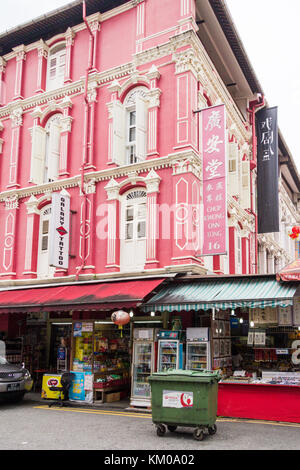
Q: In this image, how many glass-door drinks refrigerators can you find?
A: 3